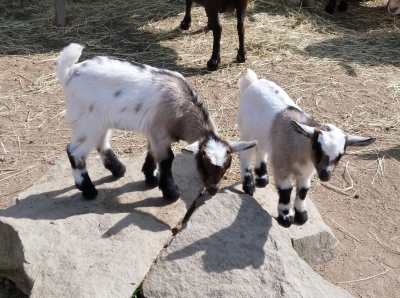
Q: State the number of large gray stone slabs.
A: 3